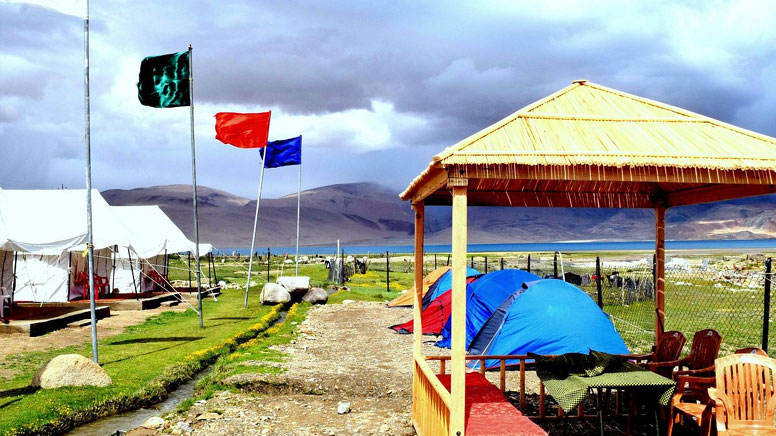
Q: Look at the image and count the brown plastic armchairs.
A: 4